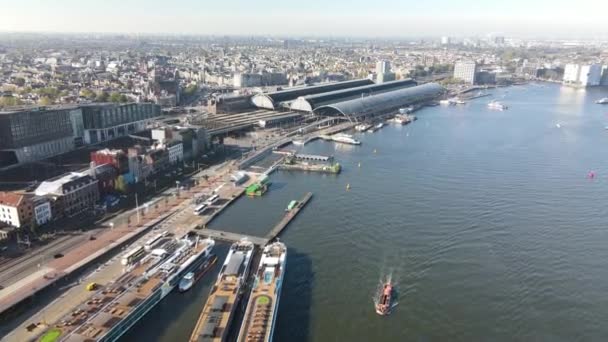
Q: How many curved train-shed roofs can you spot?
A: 3